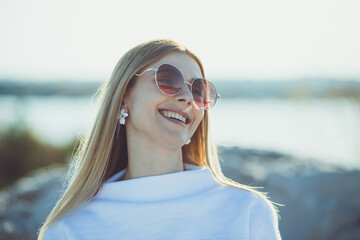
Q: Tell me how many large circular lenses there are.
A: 2